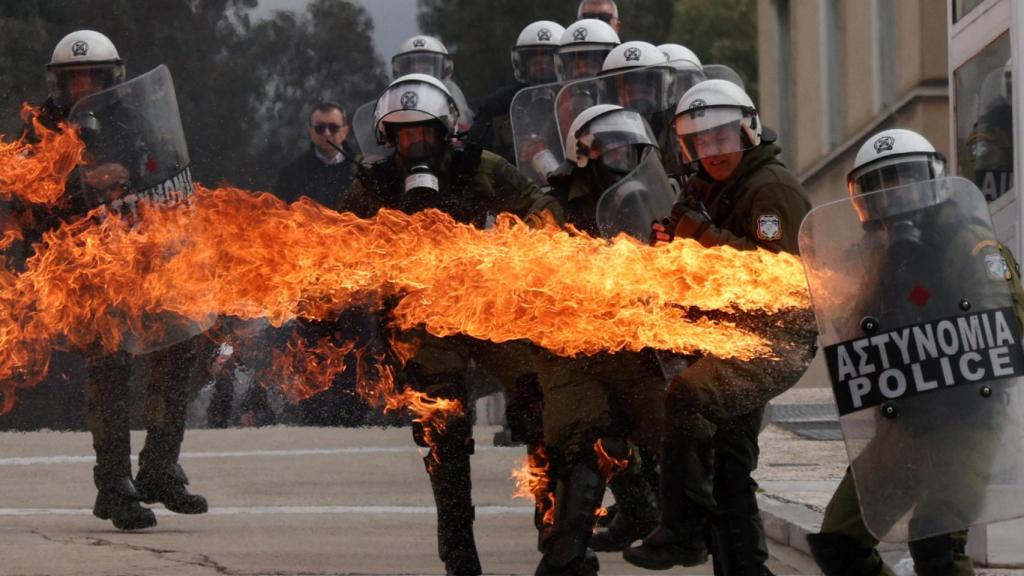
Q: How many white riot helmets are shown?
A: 10